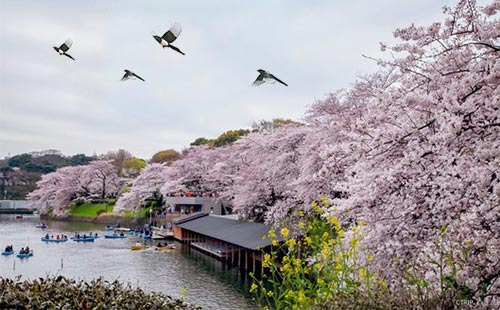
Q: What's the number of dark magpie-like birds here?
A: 4